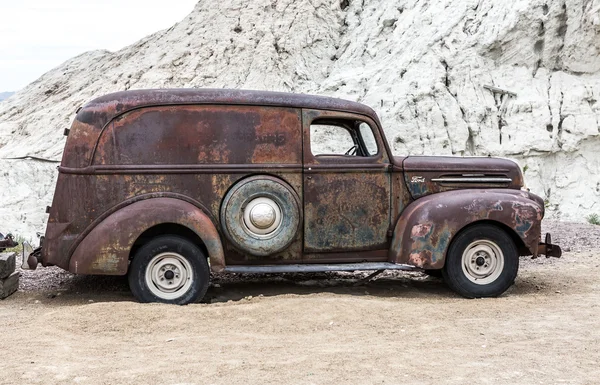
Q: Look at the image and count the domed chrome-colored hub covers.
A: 1